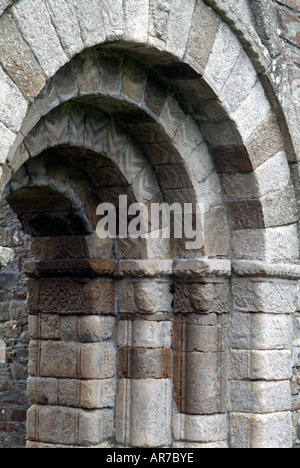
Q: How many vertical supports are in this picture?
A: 4